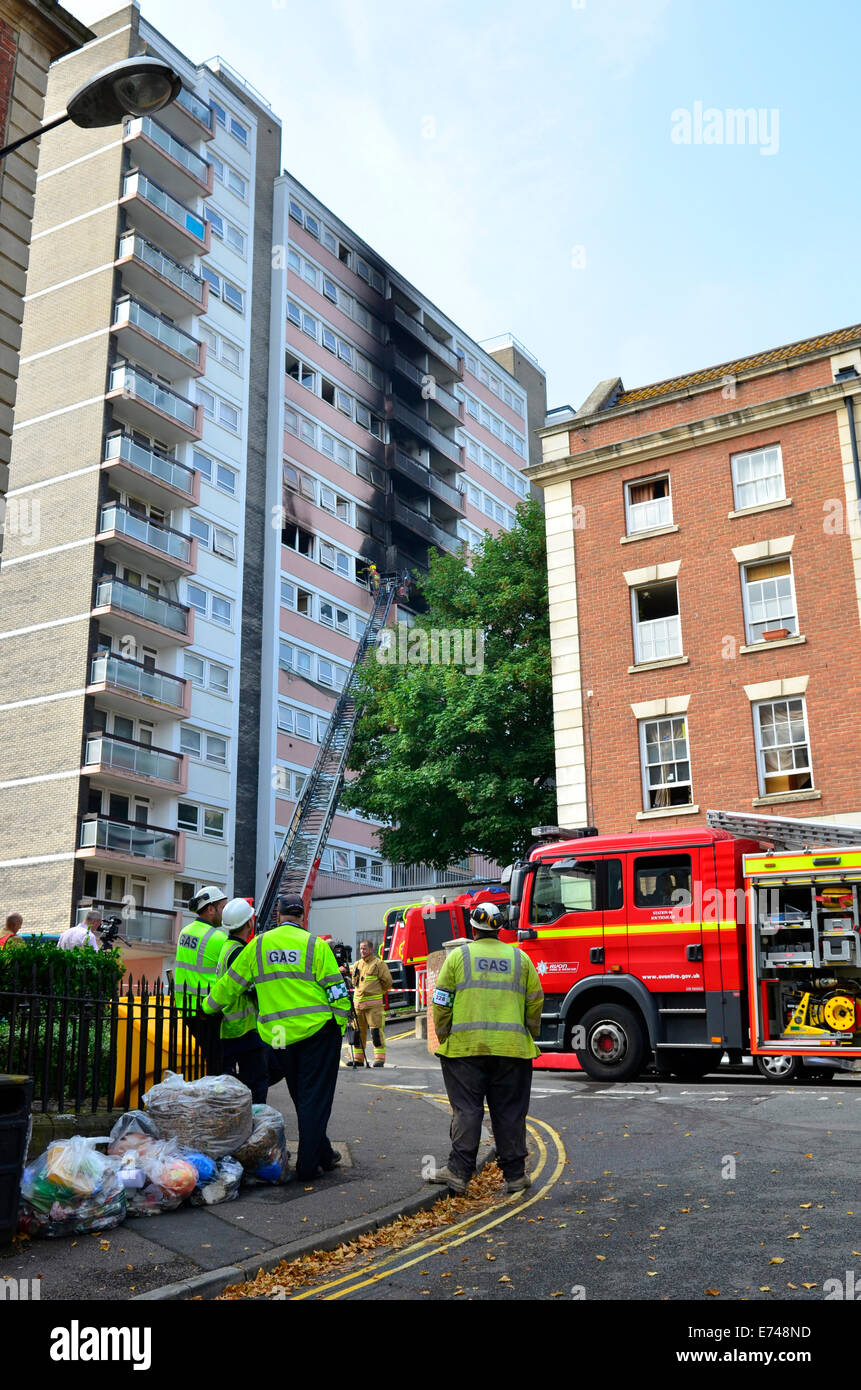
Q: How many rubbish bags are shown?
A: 6